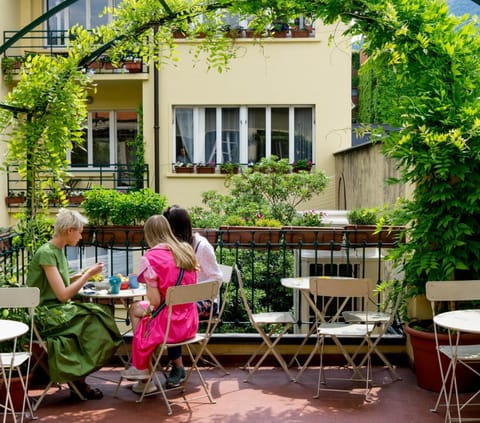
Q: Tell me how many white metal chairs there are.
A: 8